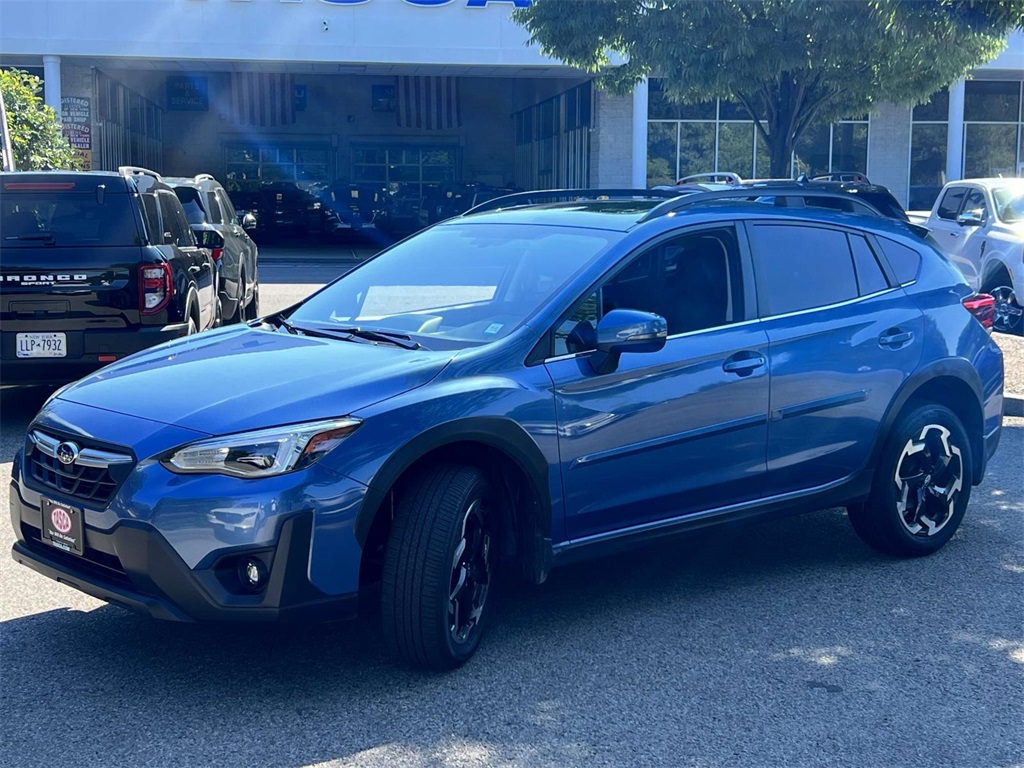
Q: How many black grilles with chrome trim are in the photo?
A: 1